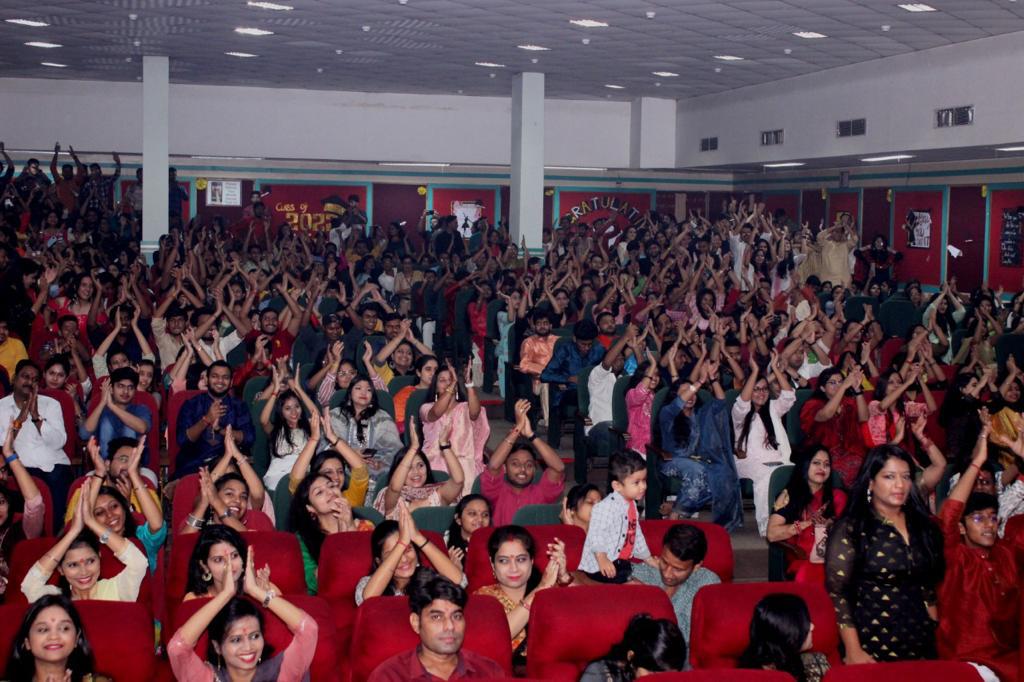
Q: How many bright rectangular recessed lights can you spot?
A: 14